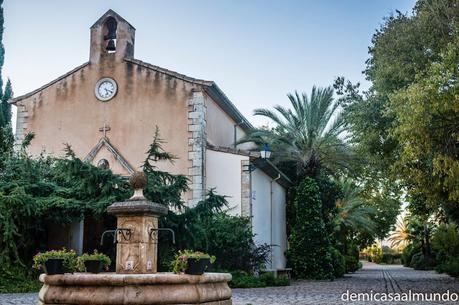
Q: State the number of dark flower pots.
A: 3